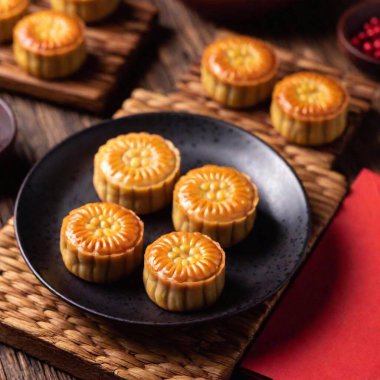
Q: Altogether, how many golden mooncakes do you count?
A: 9